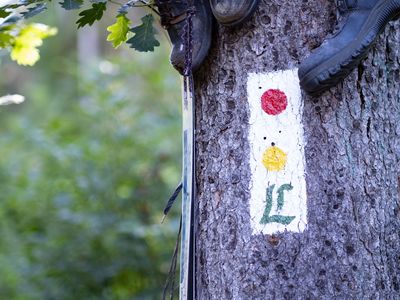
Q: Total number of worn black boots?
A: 3